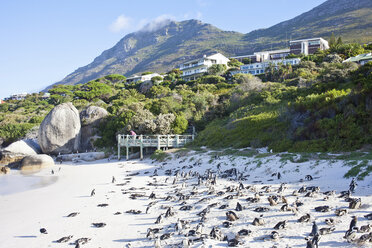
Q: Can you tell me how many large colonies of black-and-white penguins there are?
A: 1